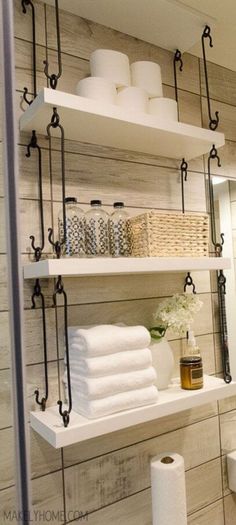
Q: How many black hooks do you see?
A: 12